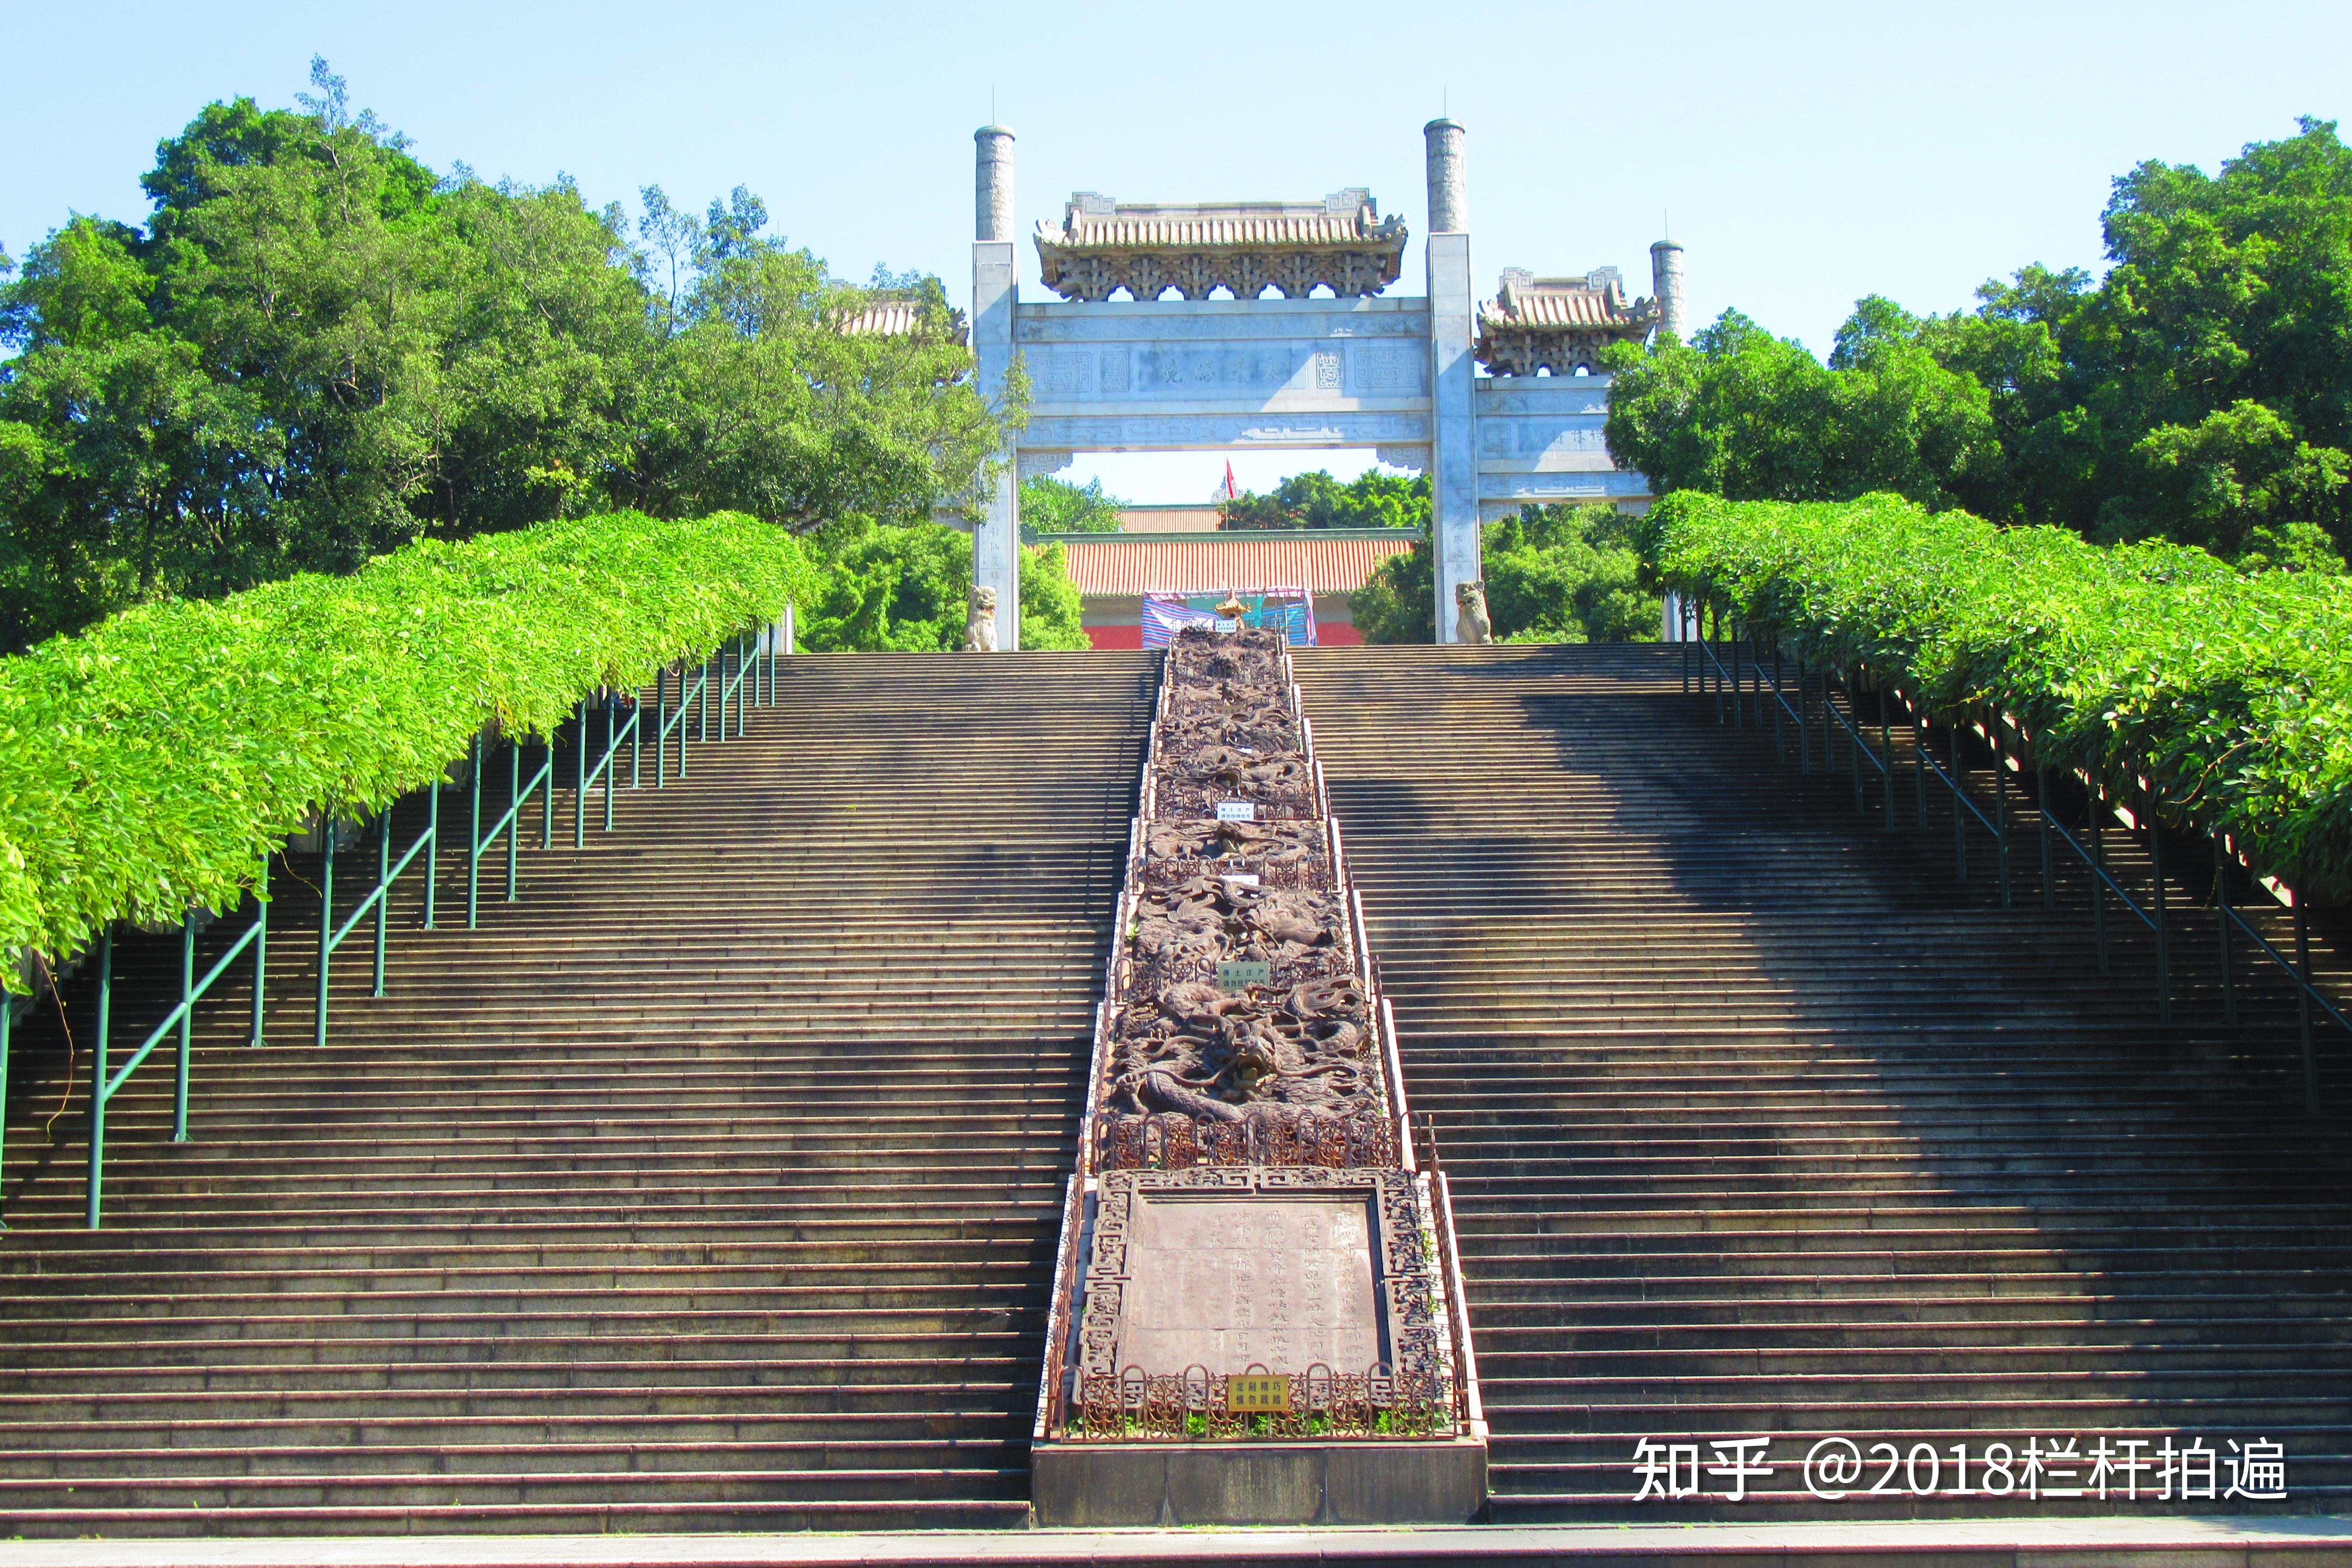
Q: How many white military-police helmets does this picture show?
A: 0